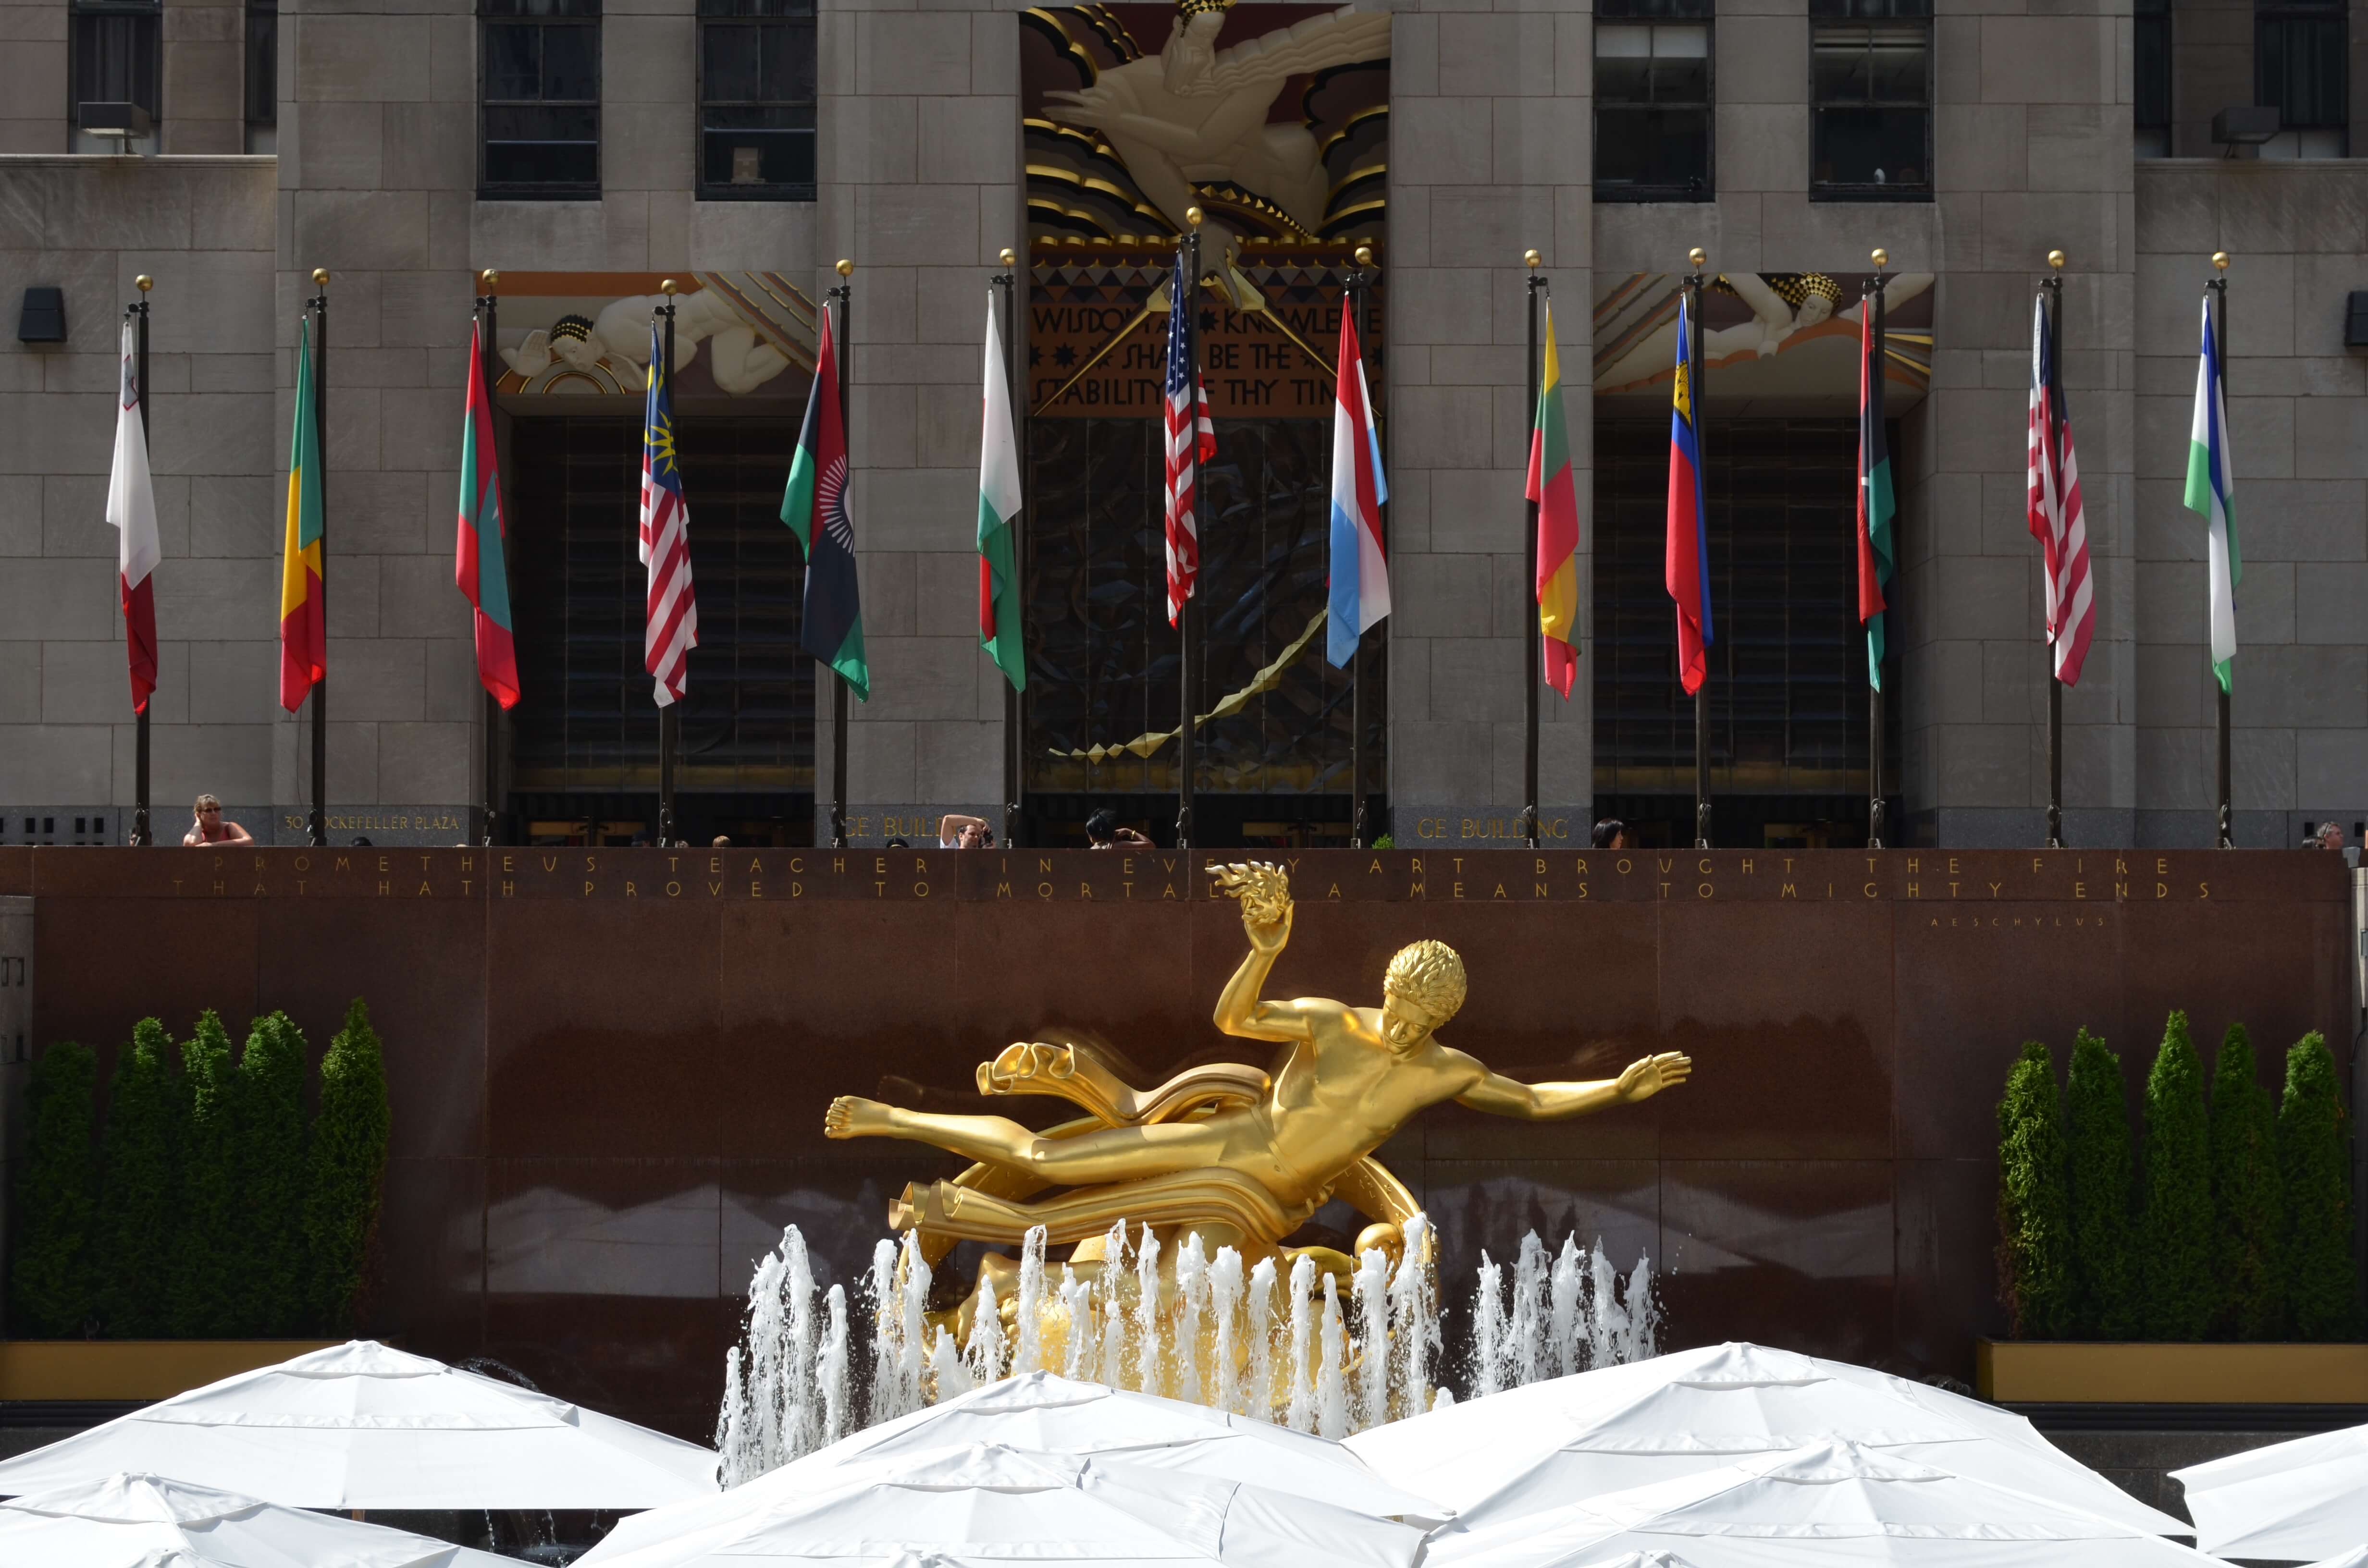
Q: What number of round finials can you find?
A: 13